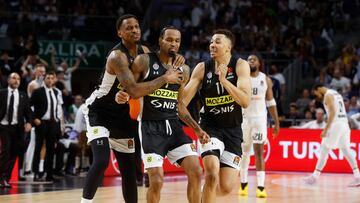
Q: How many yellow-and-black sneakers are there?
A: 2